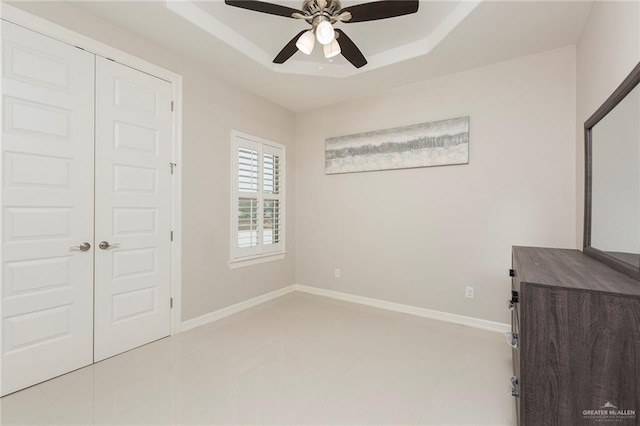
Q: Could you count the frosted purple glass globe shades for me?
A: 0